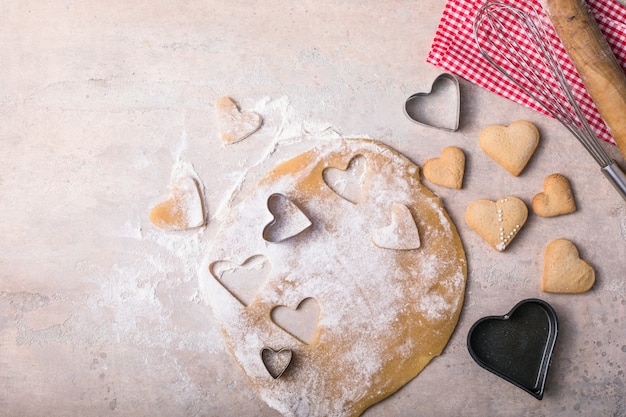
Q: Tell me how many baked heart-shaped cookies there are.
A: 5